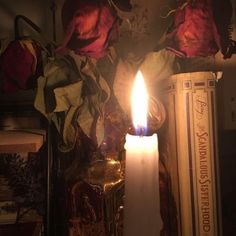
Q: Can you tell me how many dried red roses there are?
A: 3